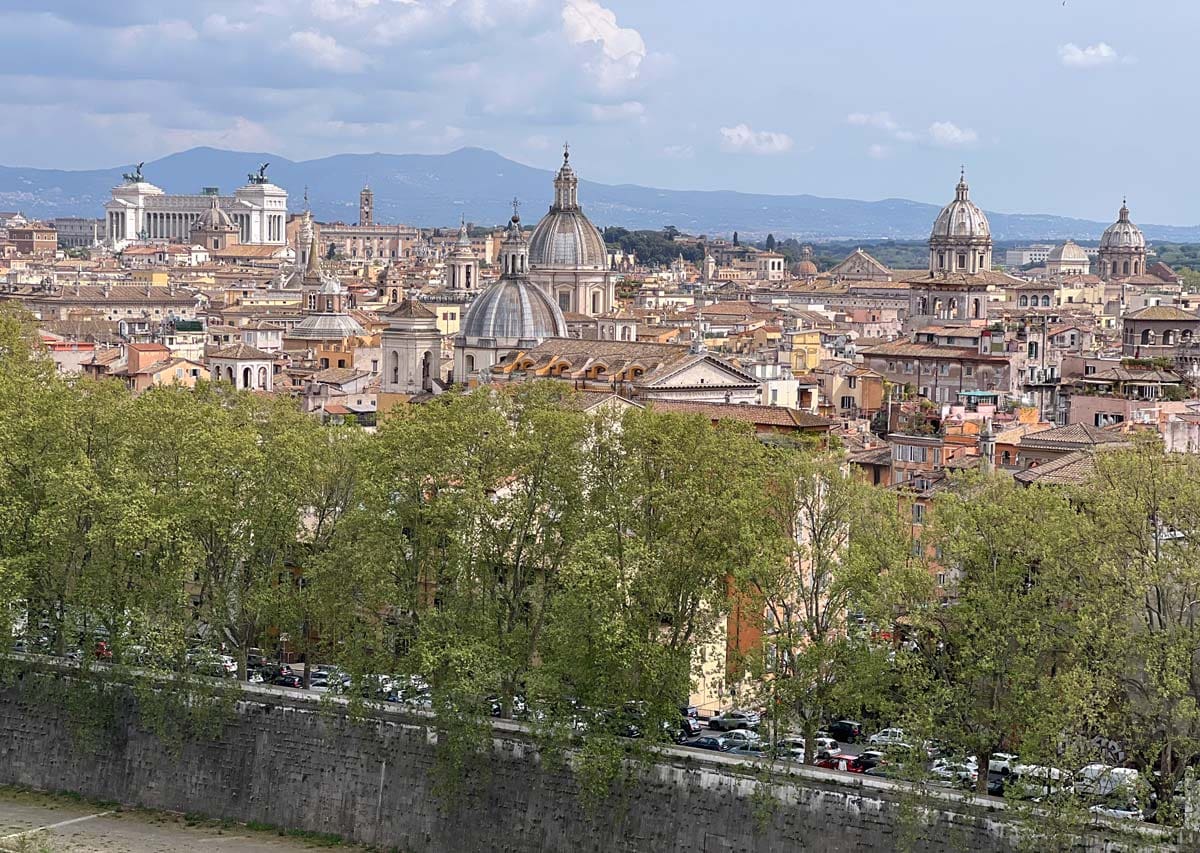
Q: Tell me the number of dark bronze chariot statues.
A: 2